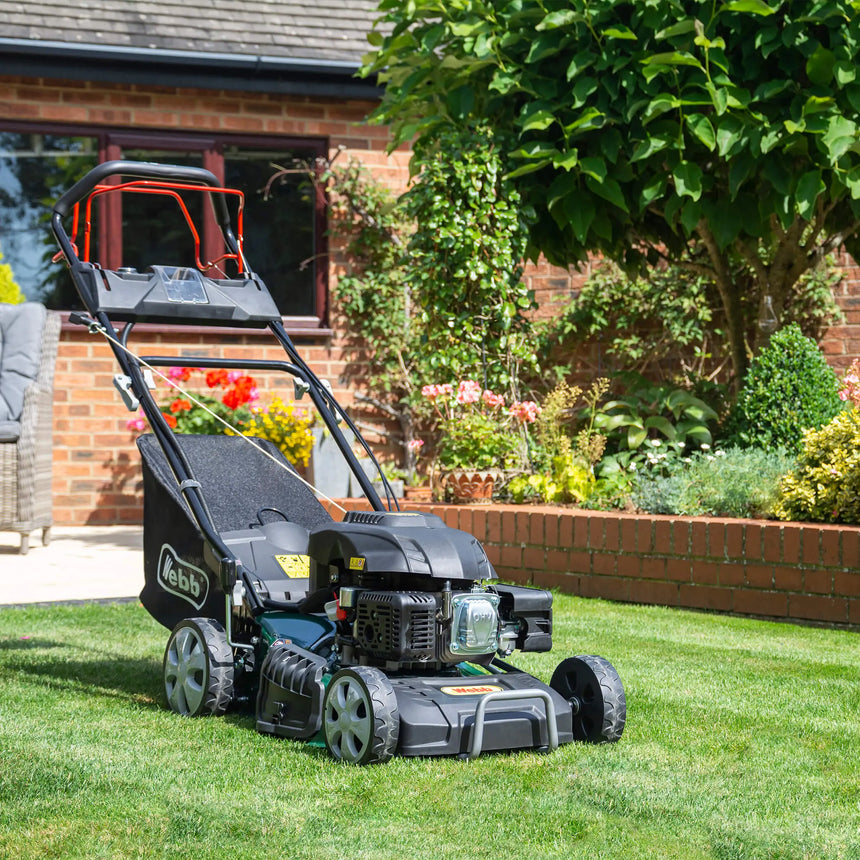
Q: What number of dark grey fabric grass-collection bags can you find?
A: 1